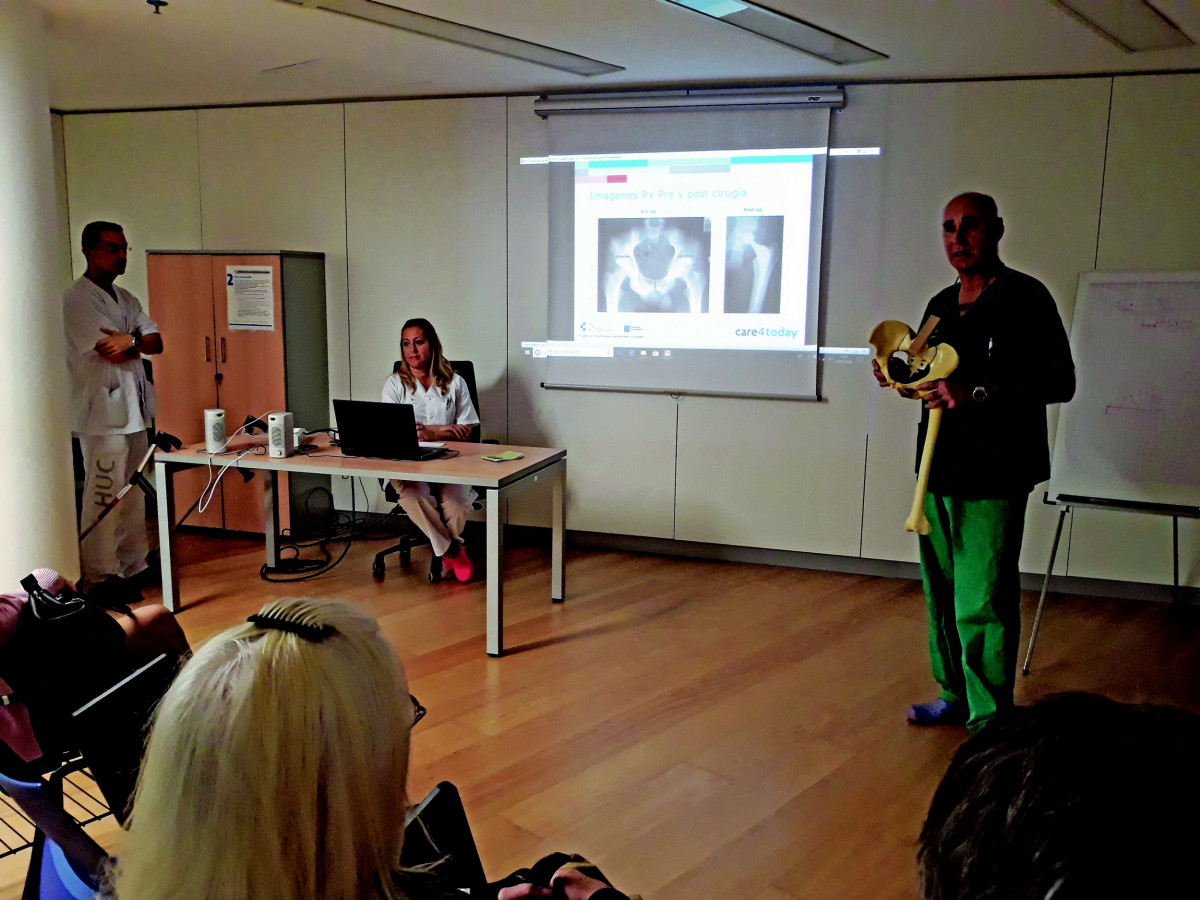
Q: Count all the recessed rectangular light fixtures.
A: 3